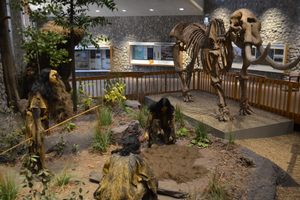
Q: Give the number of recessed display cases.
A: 3